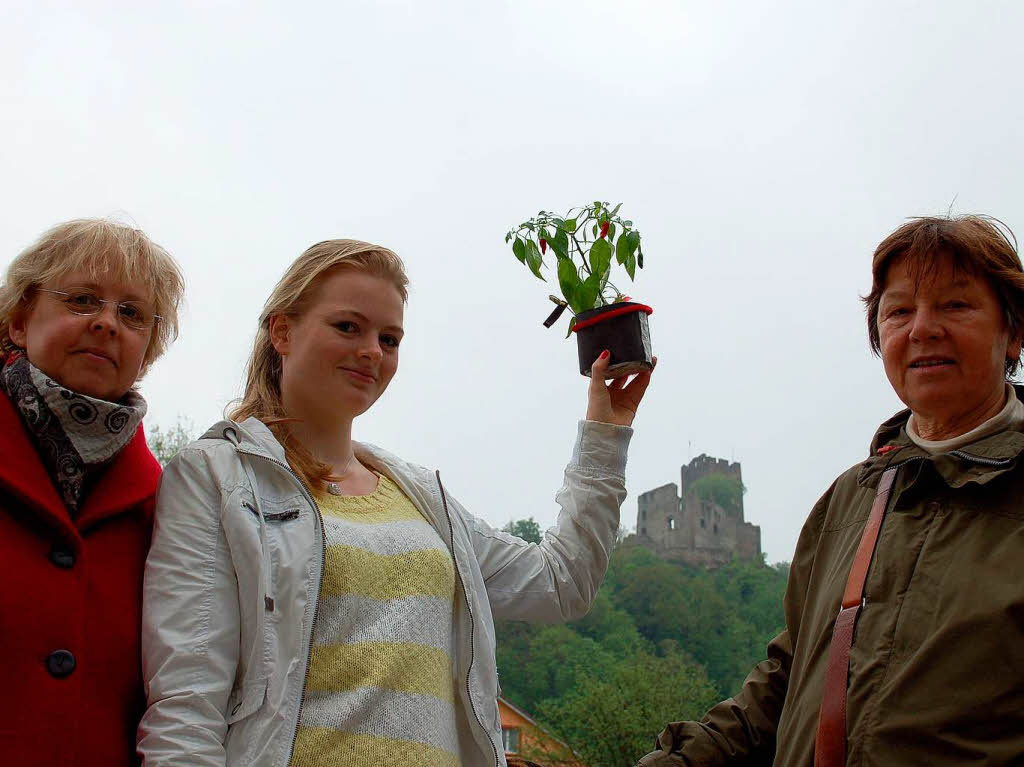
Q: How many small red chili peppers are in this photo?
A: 2